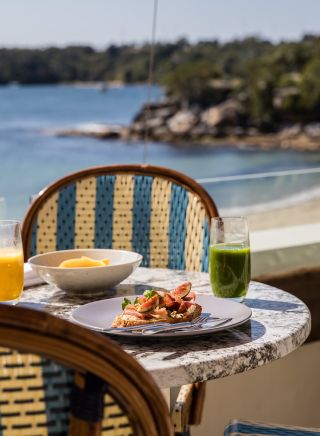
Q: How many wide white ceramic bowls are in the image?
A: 1